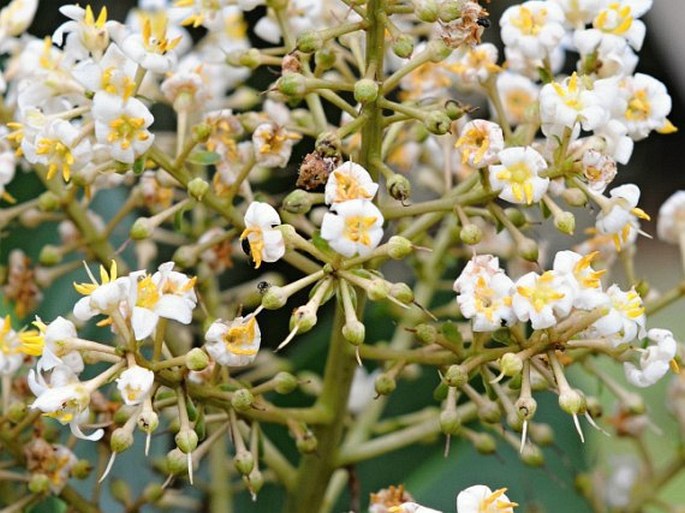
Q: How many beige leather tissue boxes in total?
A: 0